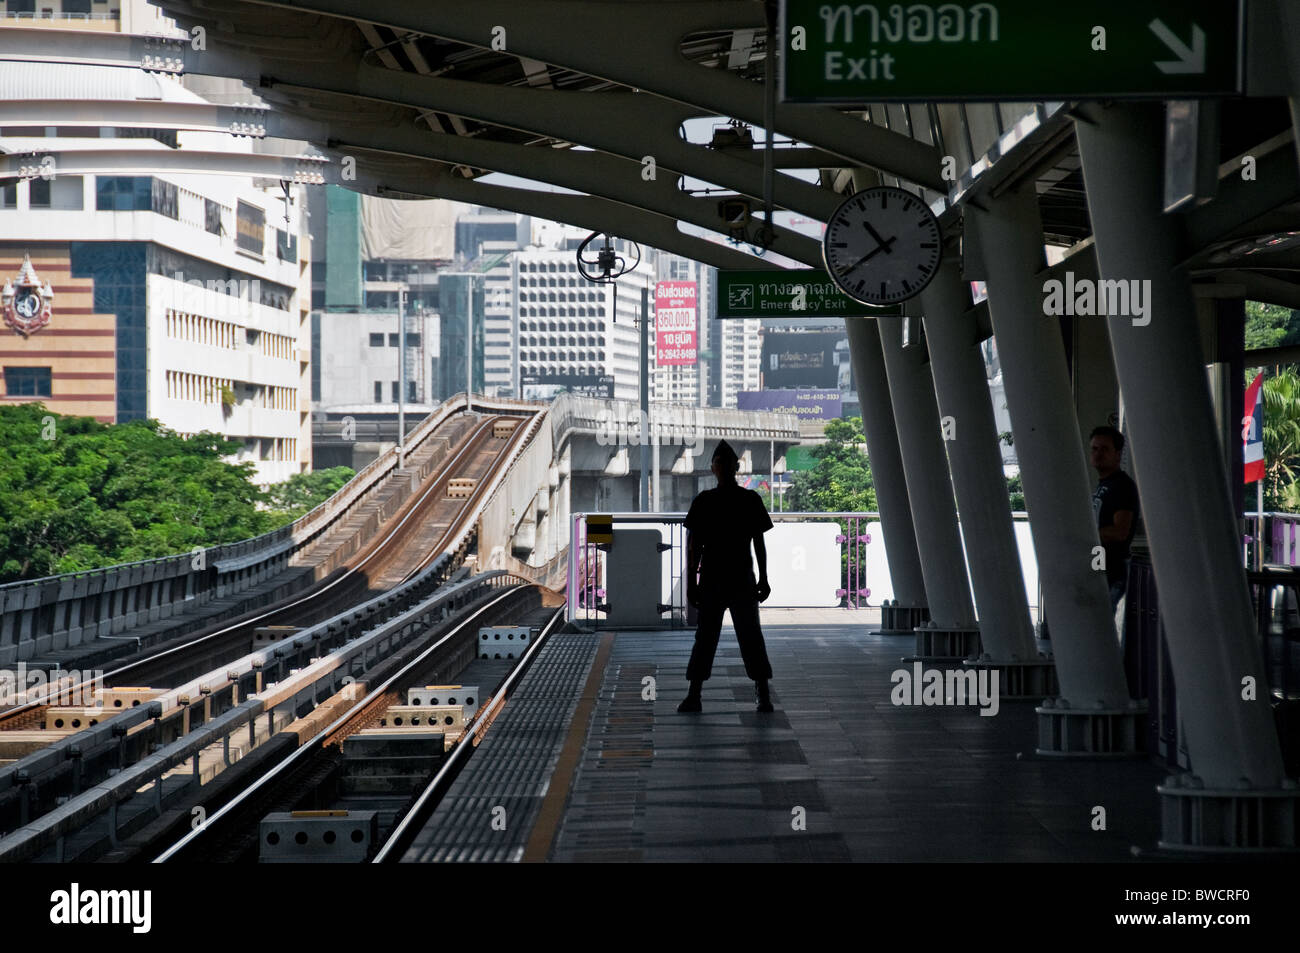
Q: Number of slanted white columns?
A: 5